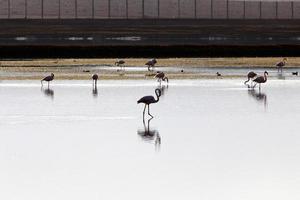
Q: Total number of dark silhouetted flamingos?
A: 9